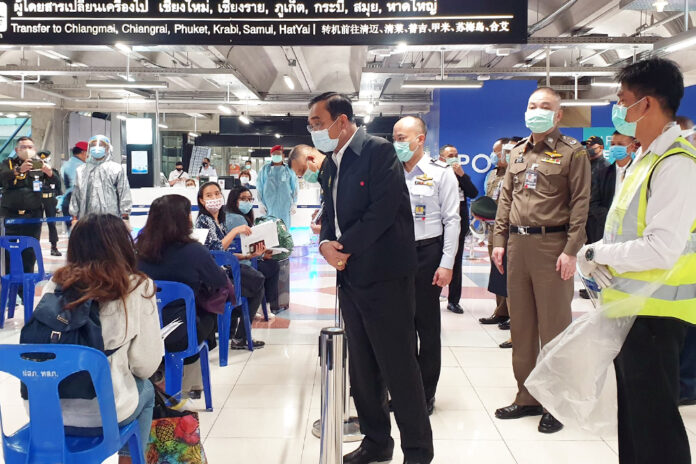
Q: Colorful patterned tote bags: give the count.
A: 1